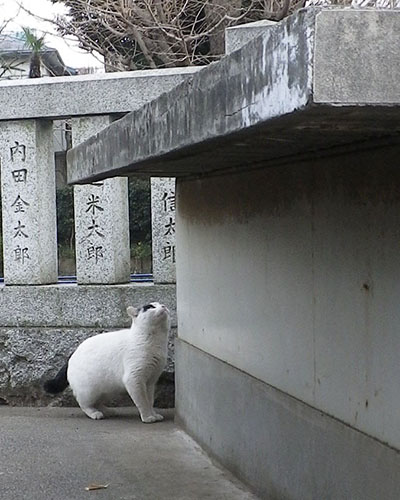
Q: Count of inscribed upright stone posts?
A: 3